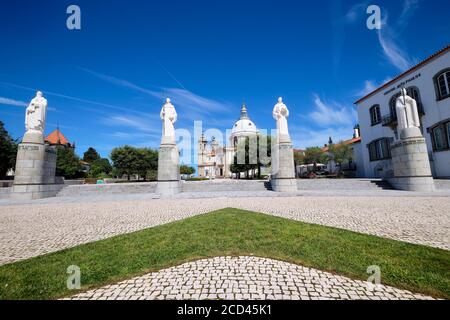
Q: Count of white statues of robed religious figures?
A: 4